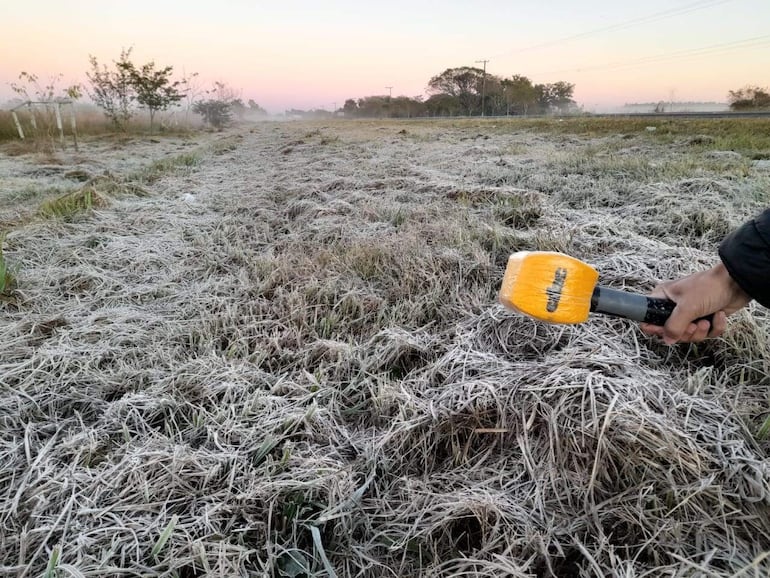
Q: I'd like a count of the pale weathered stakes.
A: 4